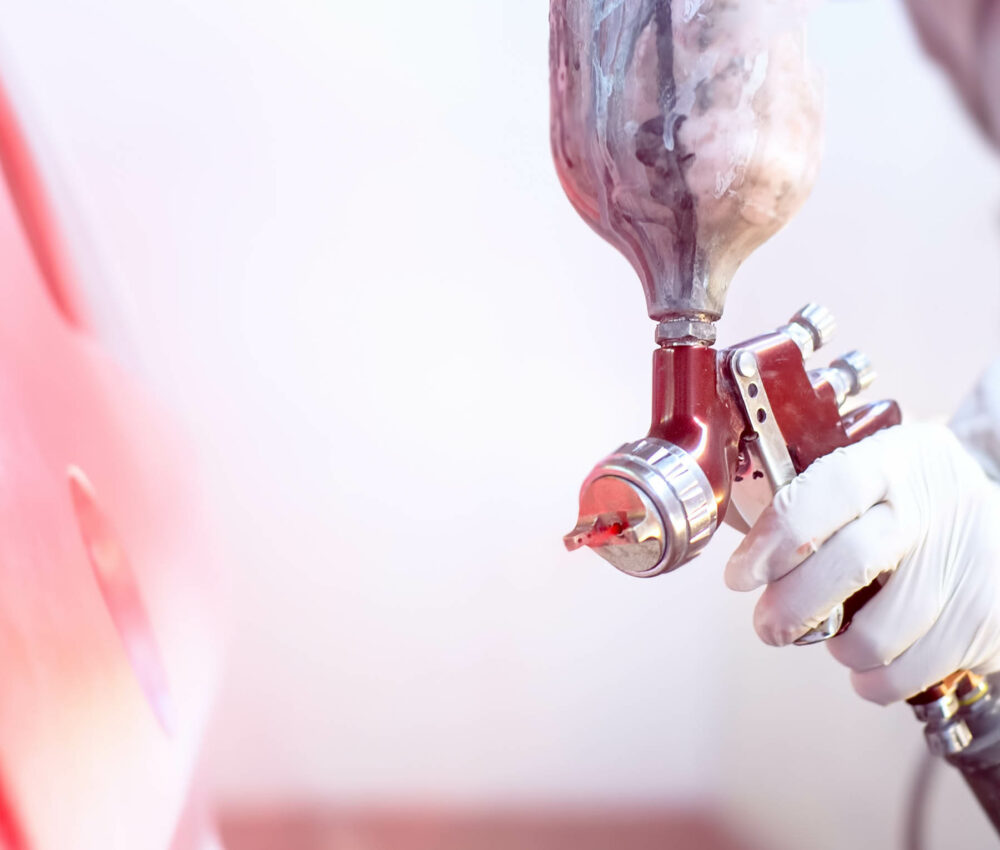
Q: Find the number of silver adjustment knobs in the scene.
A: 2